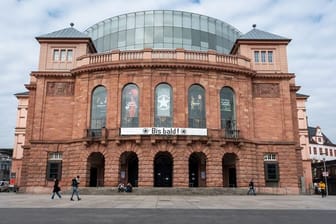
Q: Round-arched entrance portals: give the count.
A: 5